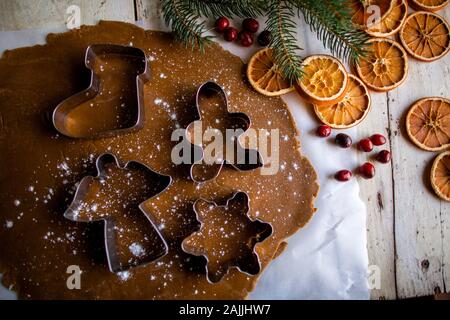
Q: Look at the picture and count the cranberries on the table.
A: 12